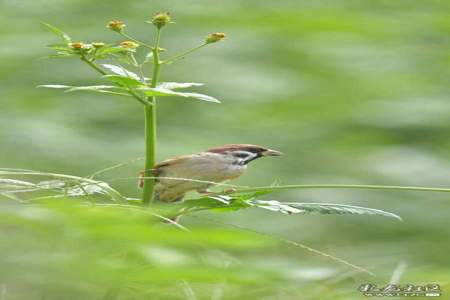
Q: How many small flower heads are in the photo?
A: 6